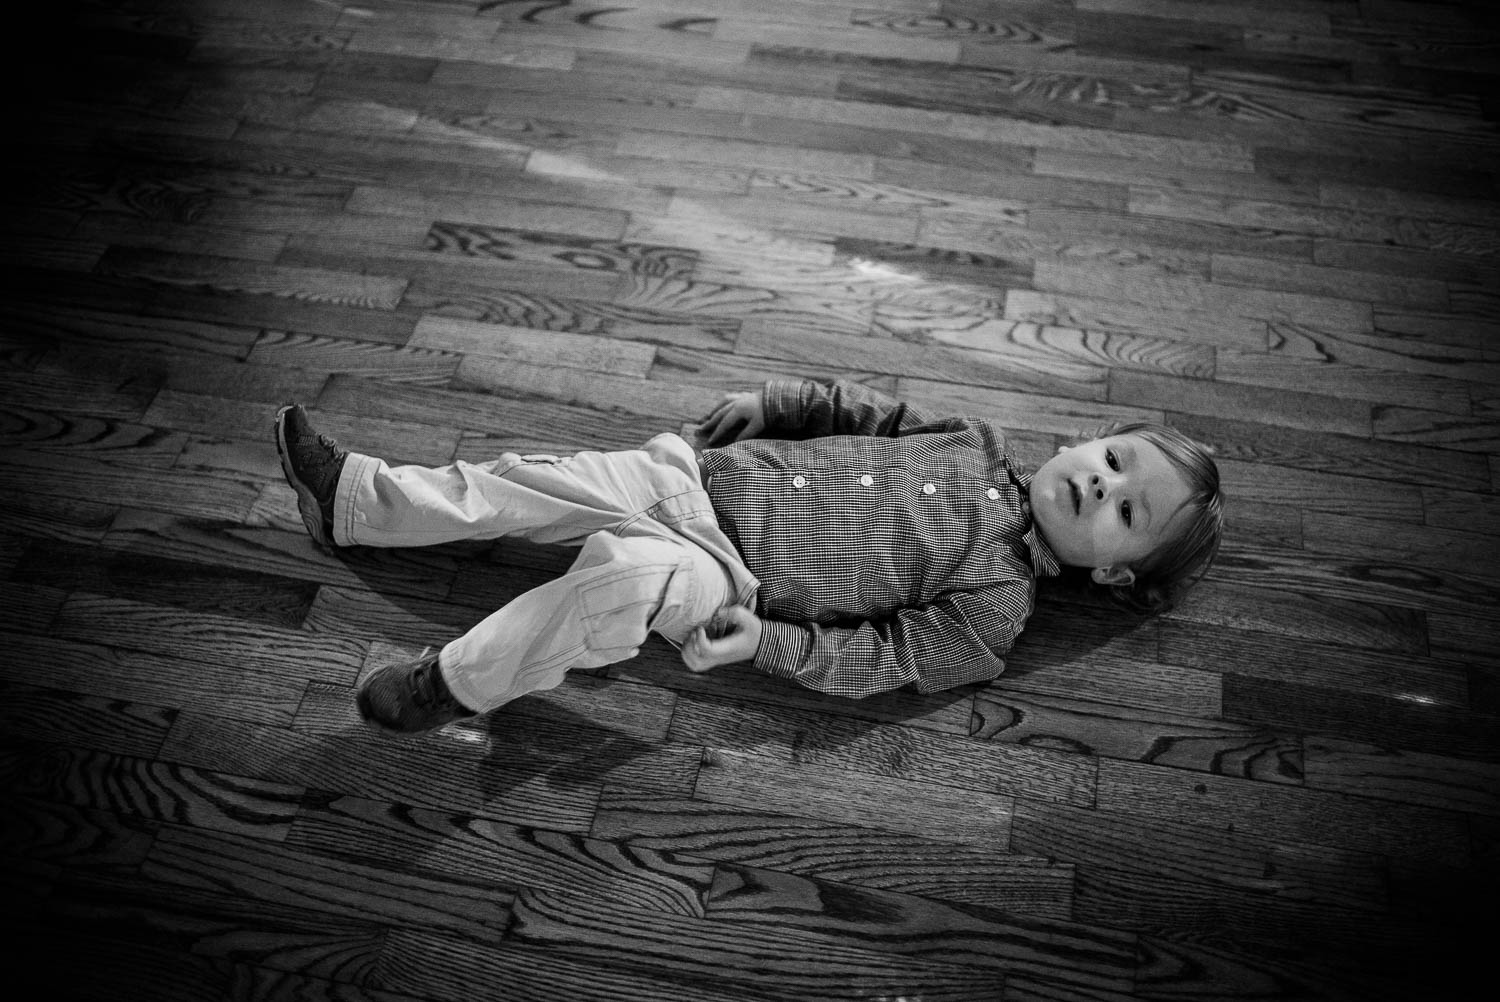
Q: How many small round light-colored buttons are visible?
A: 4